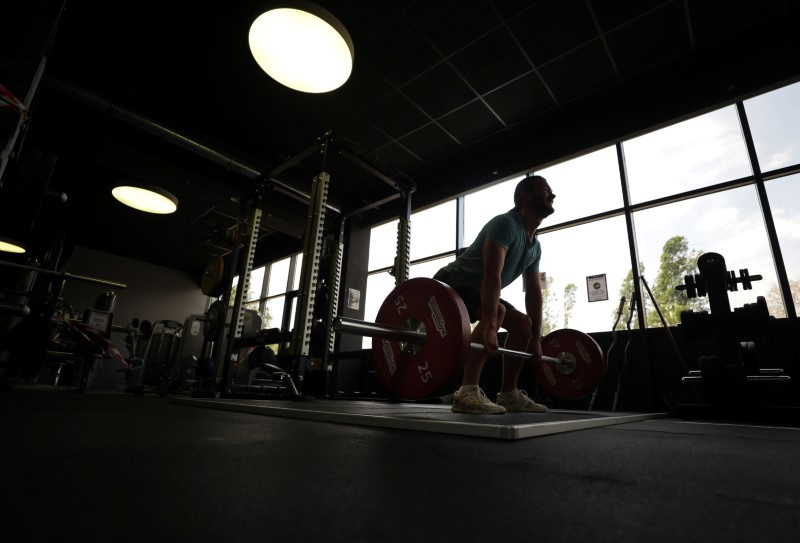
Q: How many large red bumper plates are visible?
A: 2